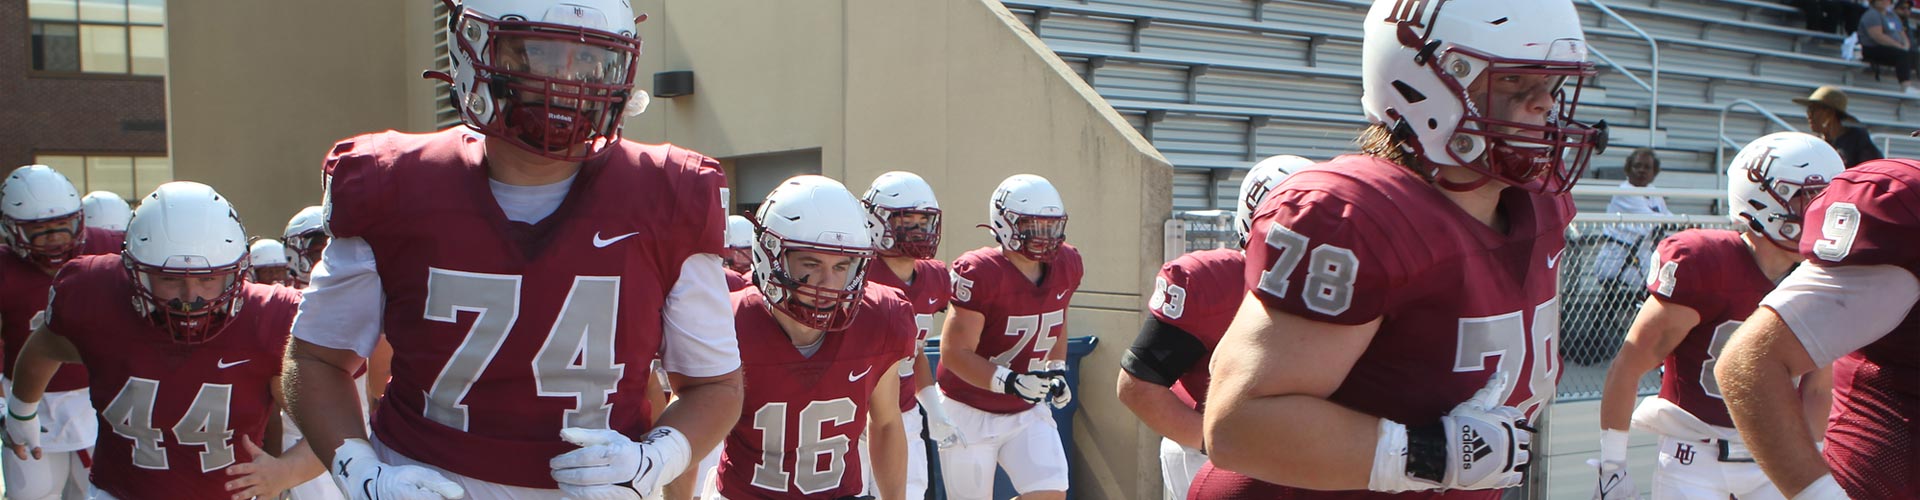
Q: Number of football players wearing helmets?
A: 13